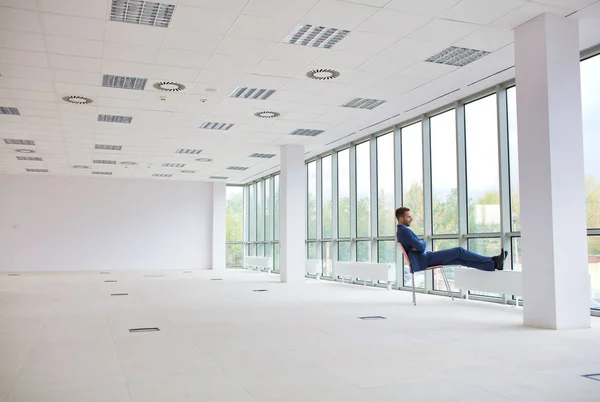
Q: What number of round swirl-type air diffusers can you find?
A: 9